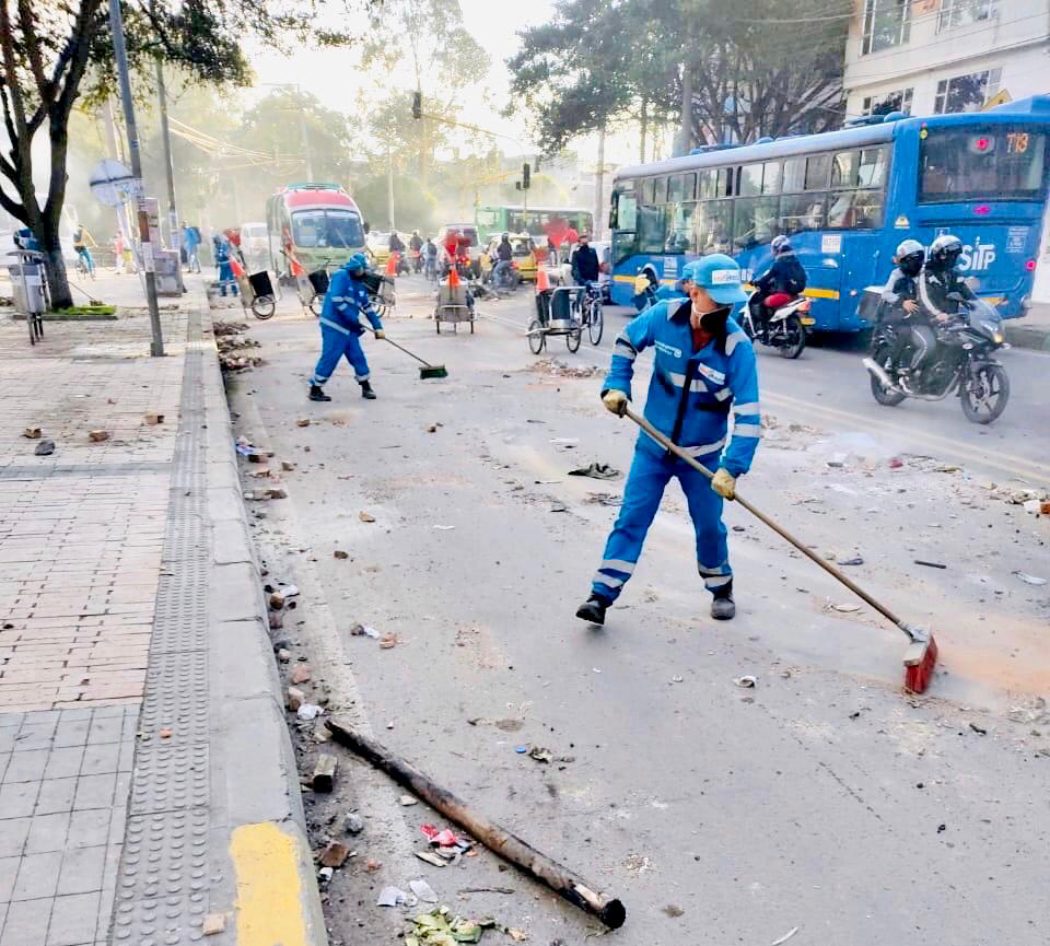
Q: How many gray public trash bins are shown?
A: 1